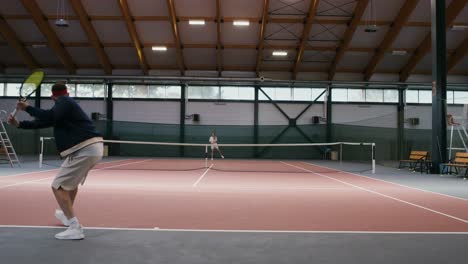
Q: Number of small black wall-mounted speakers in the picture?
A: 4